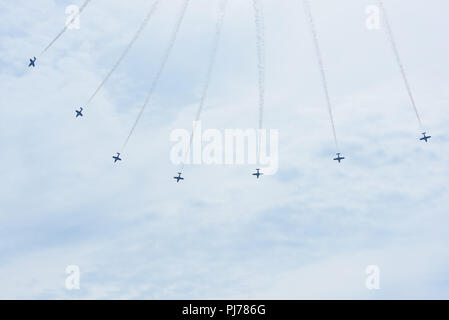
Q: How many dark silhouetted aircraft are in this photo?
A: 7